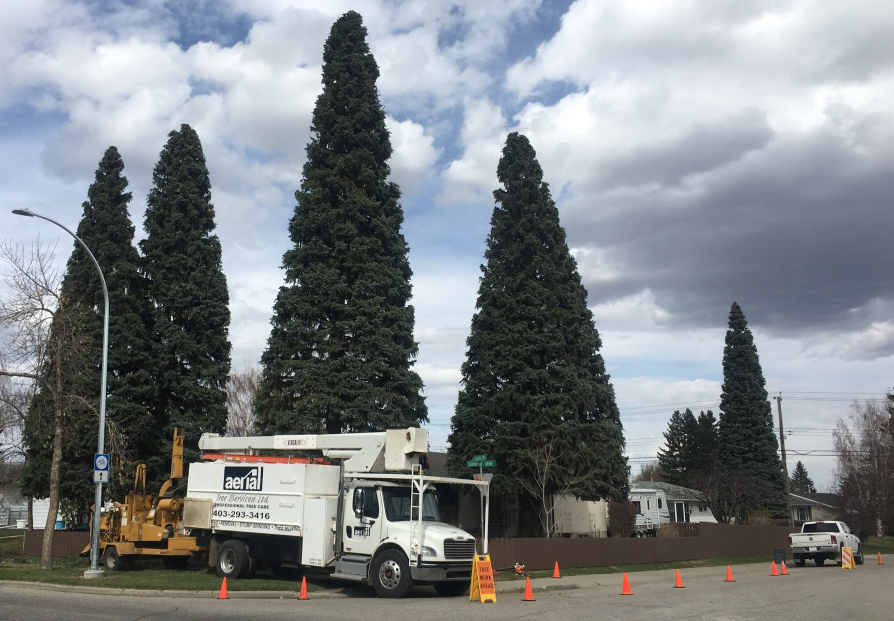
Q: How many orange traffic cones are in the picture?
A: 10